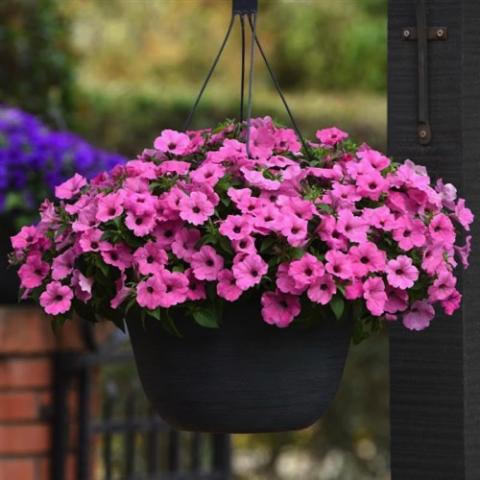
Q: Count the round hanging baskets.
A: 1